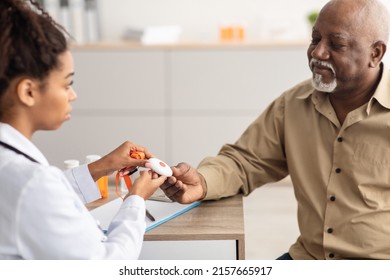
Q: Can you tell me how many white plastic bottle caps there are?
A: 2